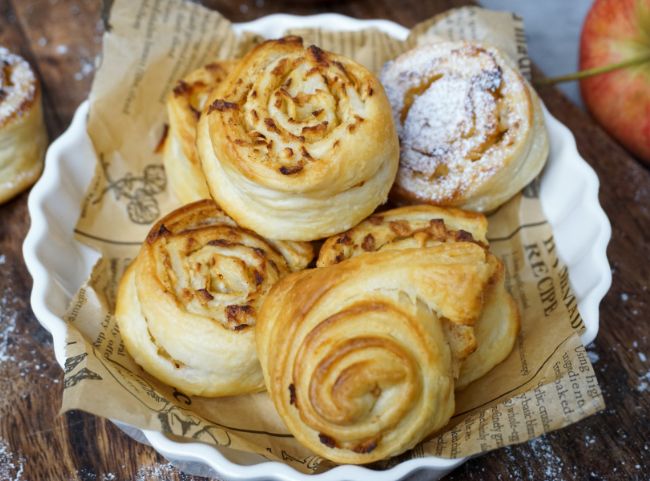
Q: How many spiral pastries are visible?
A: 7